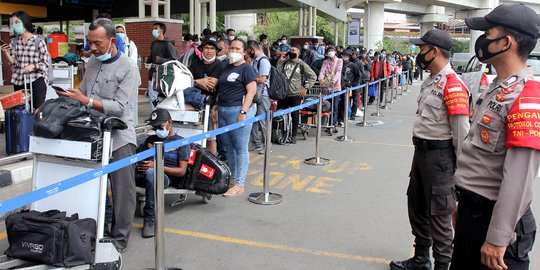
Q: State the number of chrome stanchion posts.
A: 11